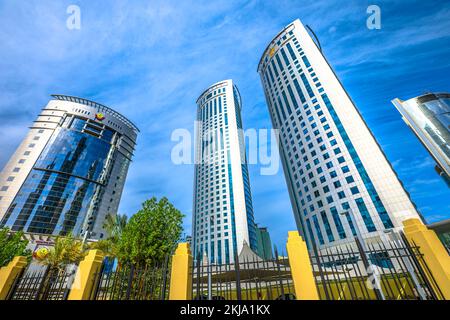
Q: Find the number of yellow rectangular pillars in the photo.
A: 5